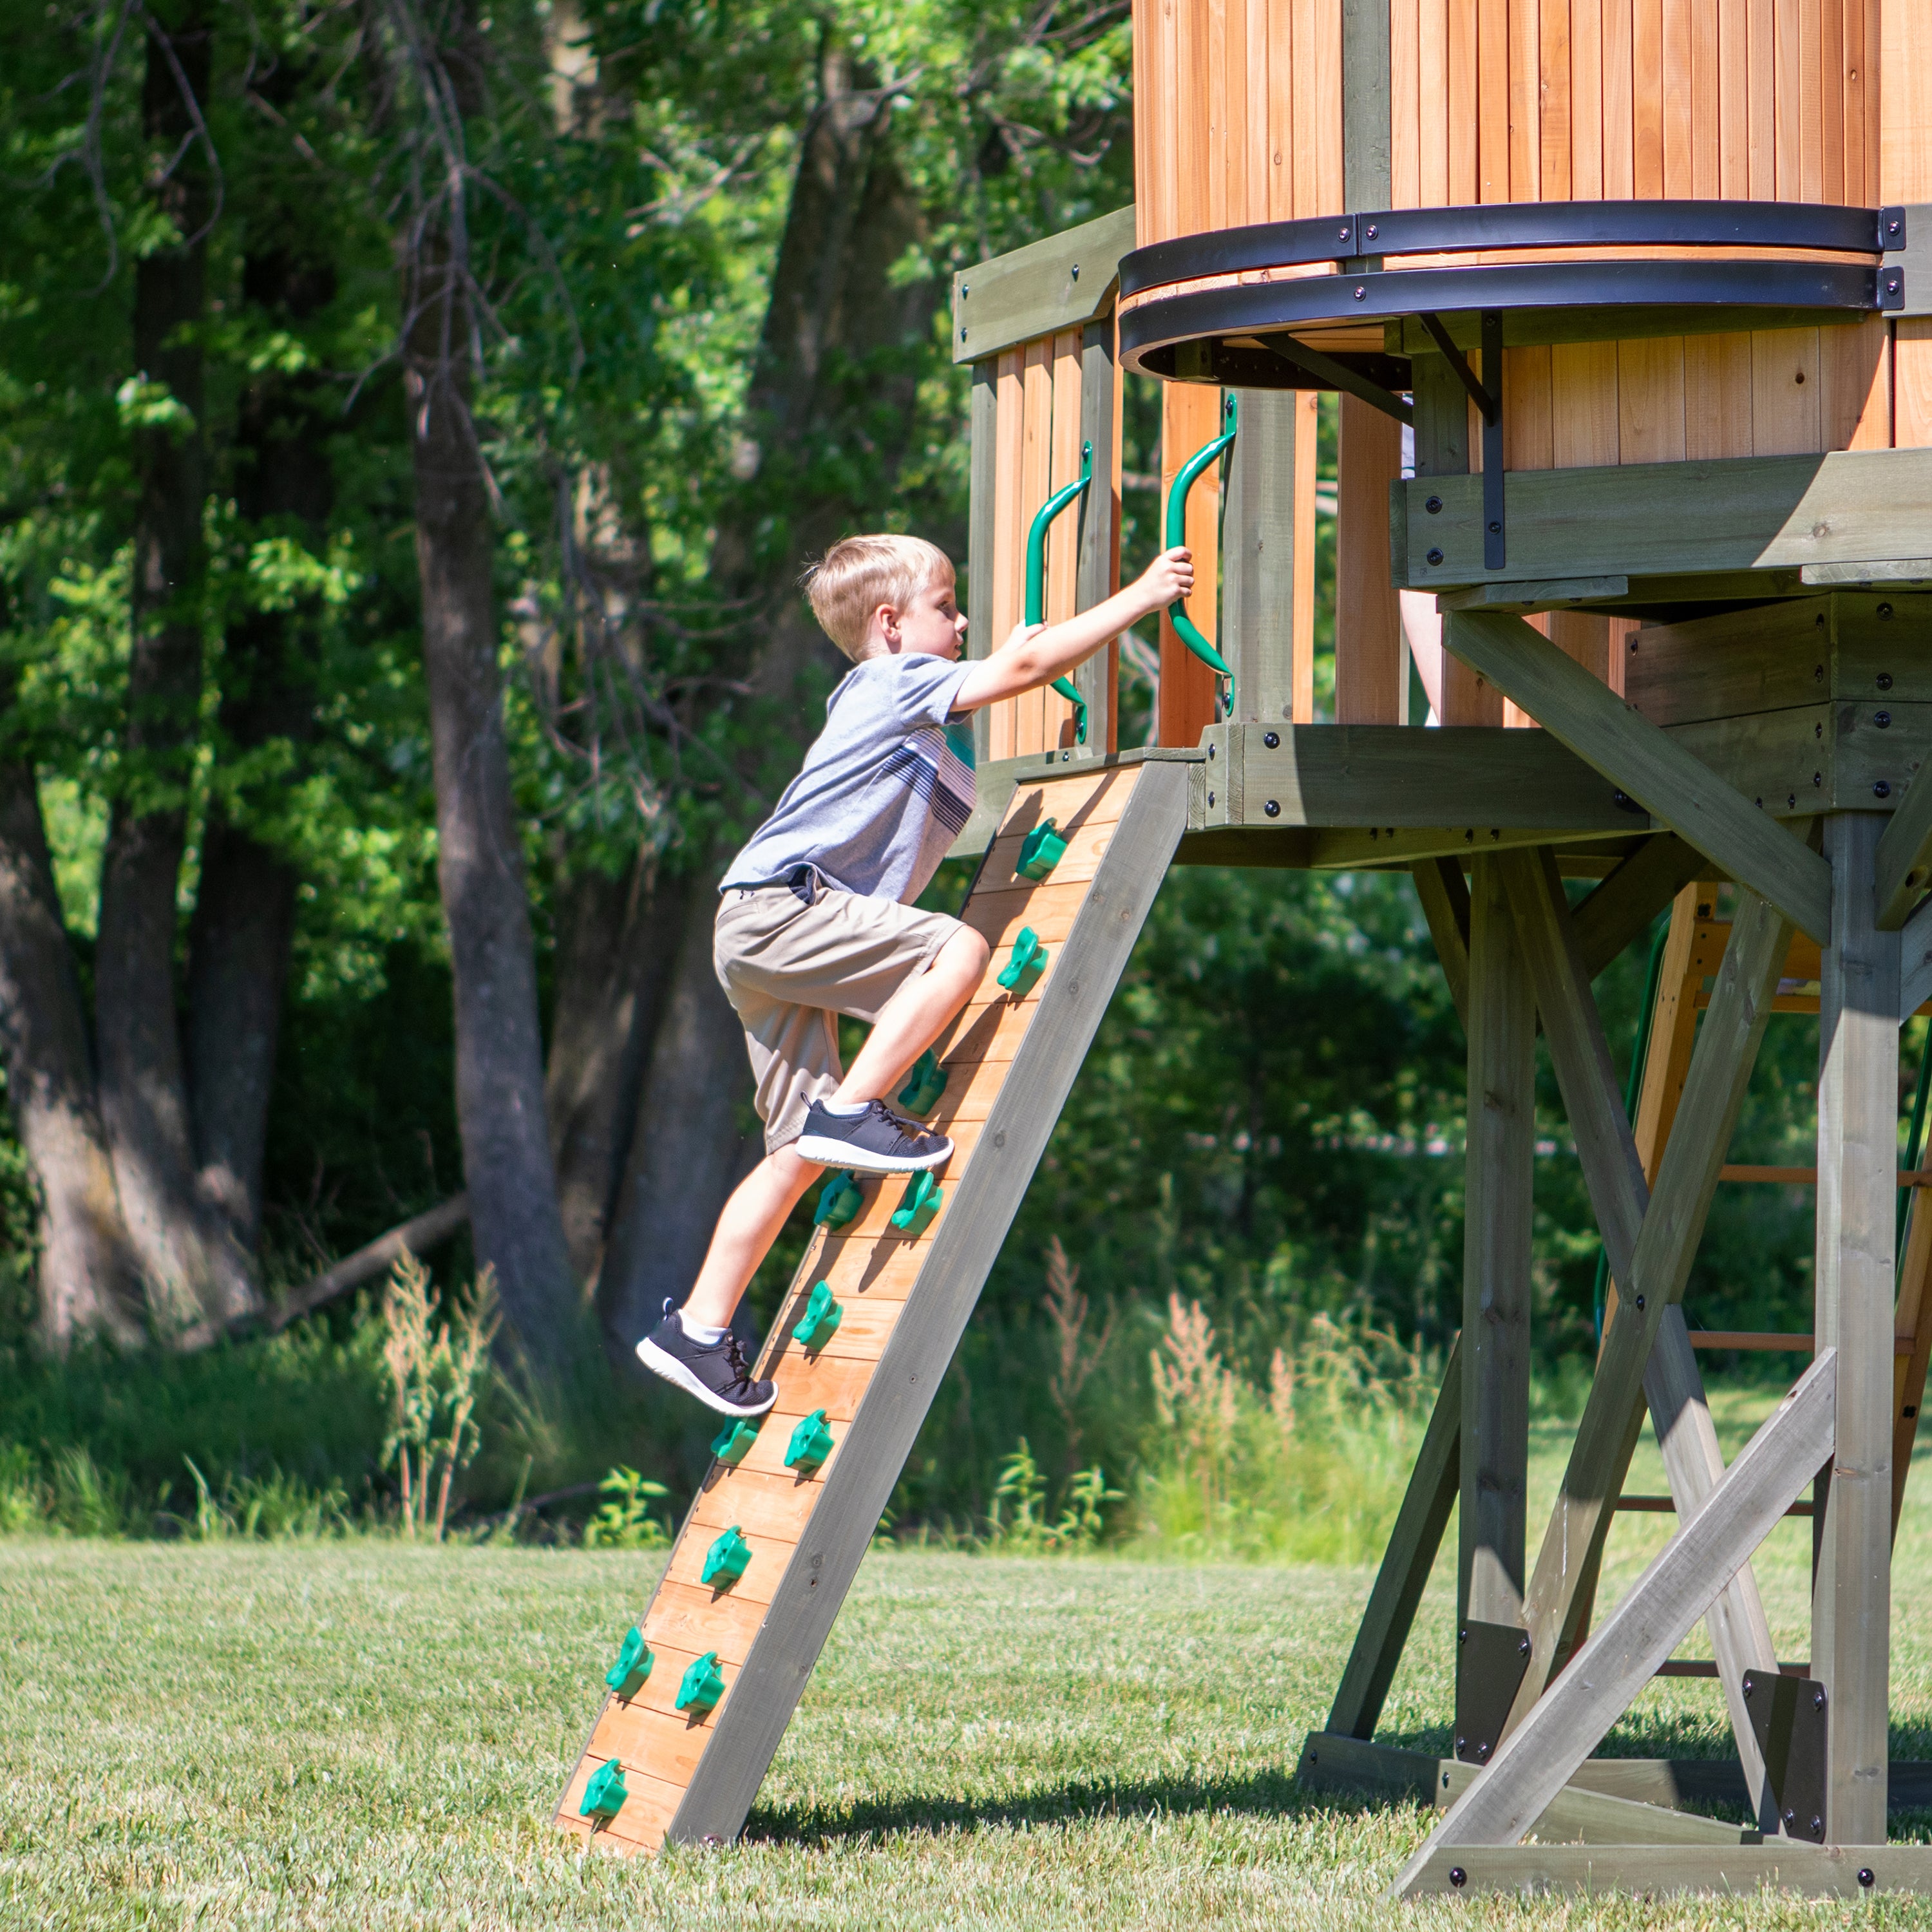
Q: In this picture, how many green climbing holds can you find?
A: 12